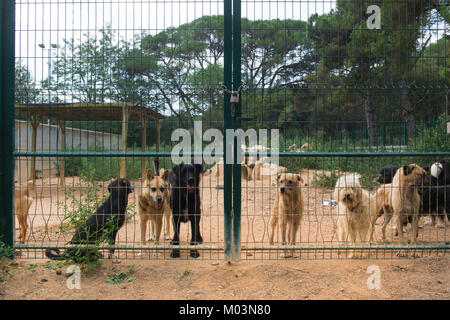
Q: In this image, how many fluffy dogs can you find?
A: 1